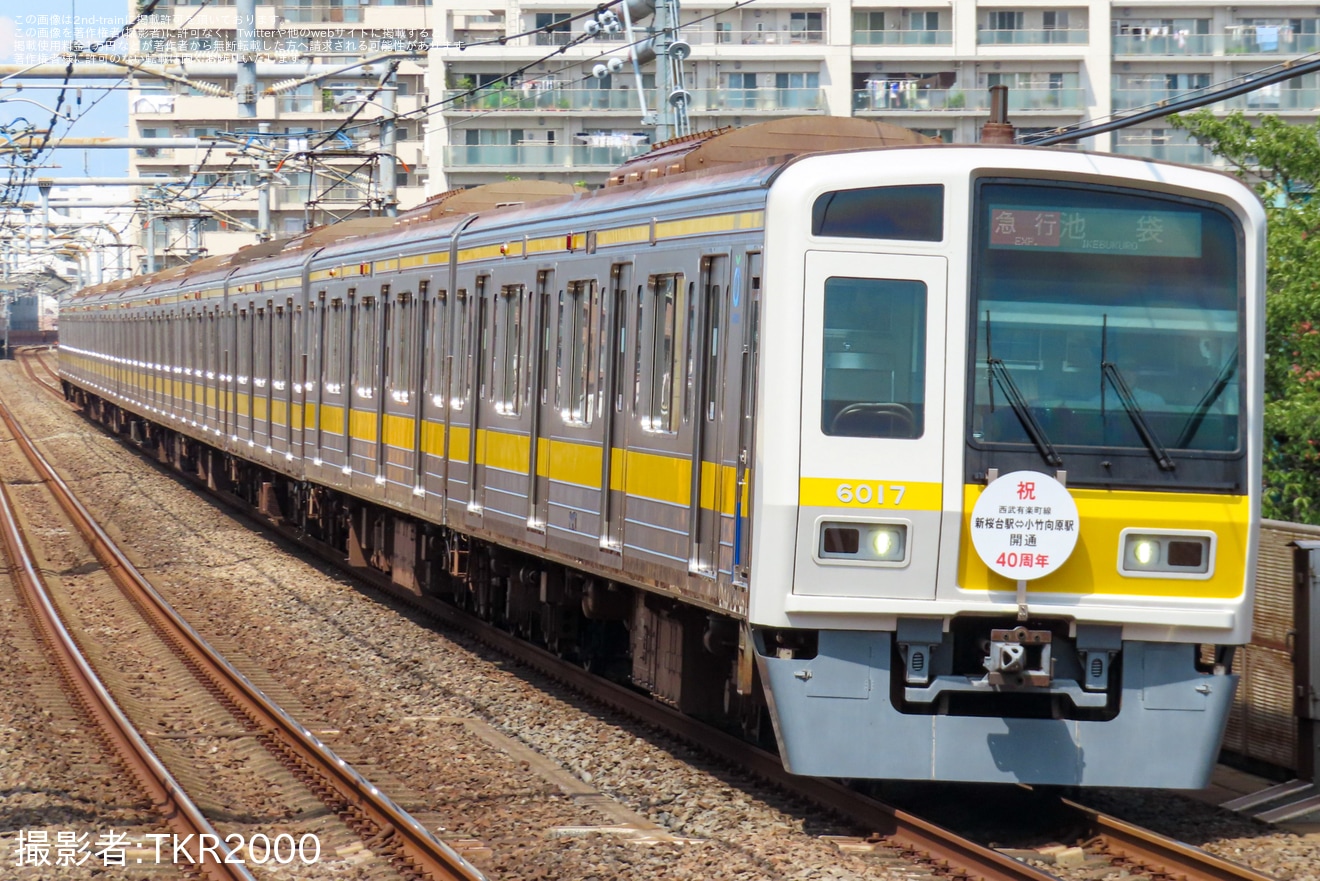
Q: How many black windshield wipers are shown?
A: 2